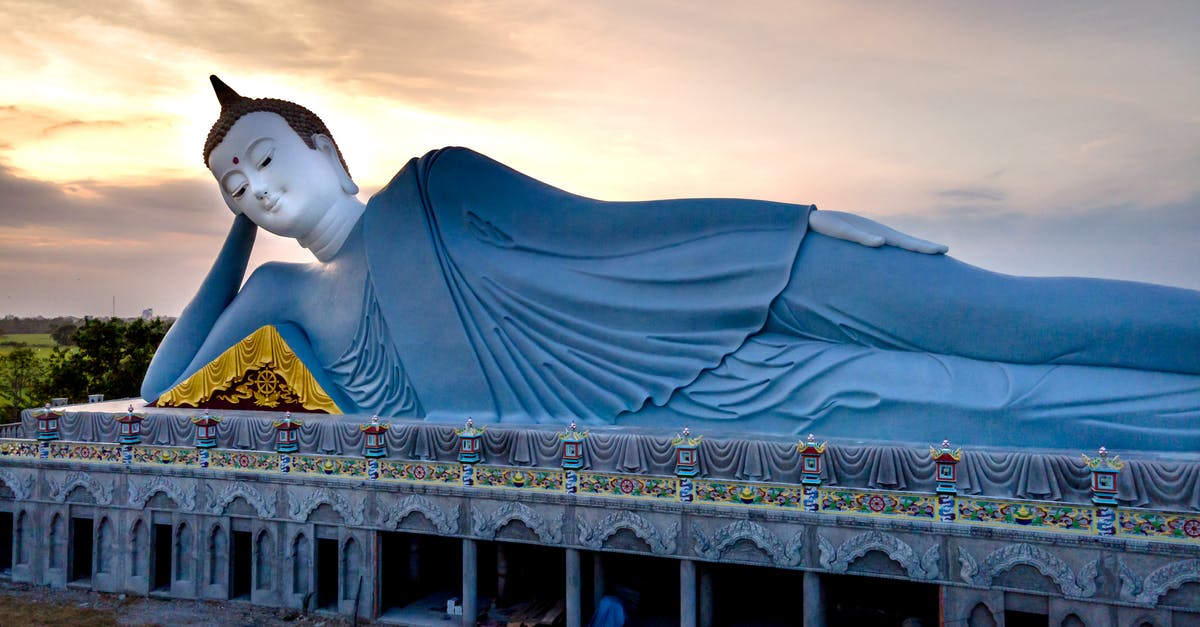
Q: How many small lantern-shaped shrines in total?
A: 11